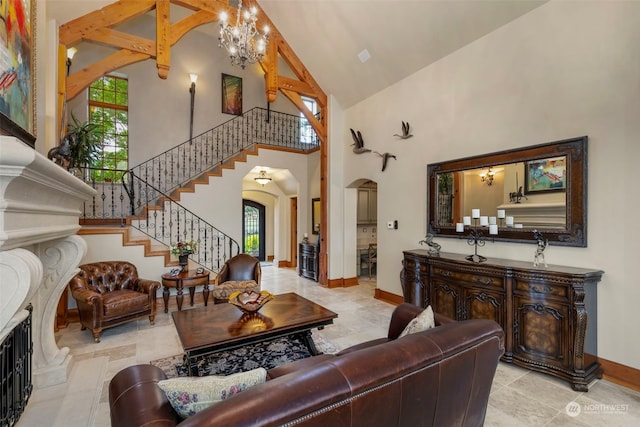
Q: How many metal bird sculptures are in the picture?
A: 3